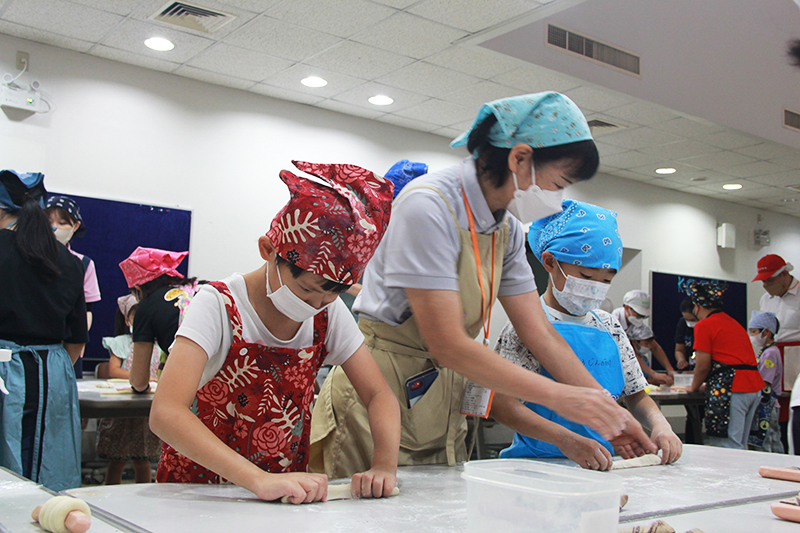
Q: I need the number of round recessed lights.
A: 5